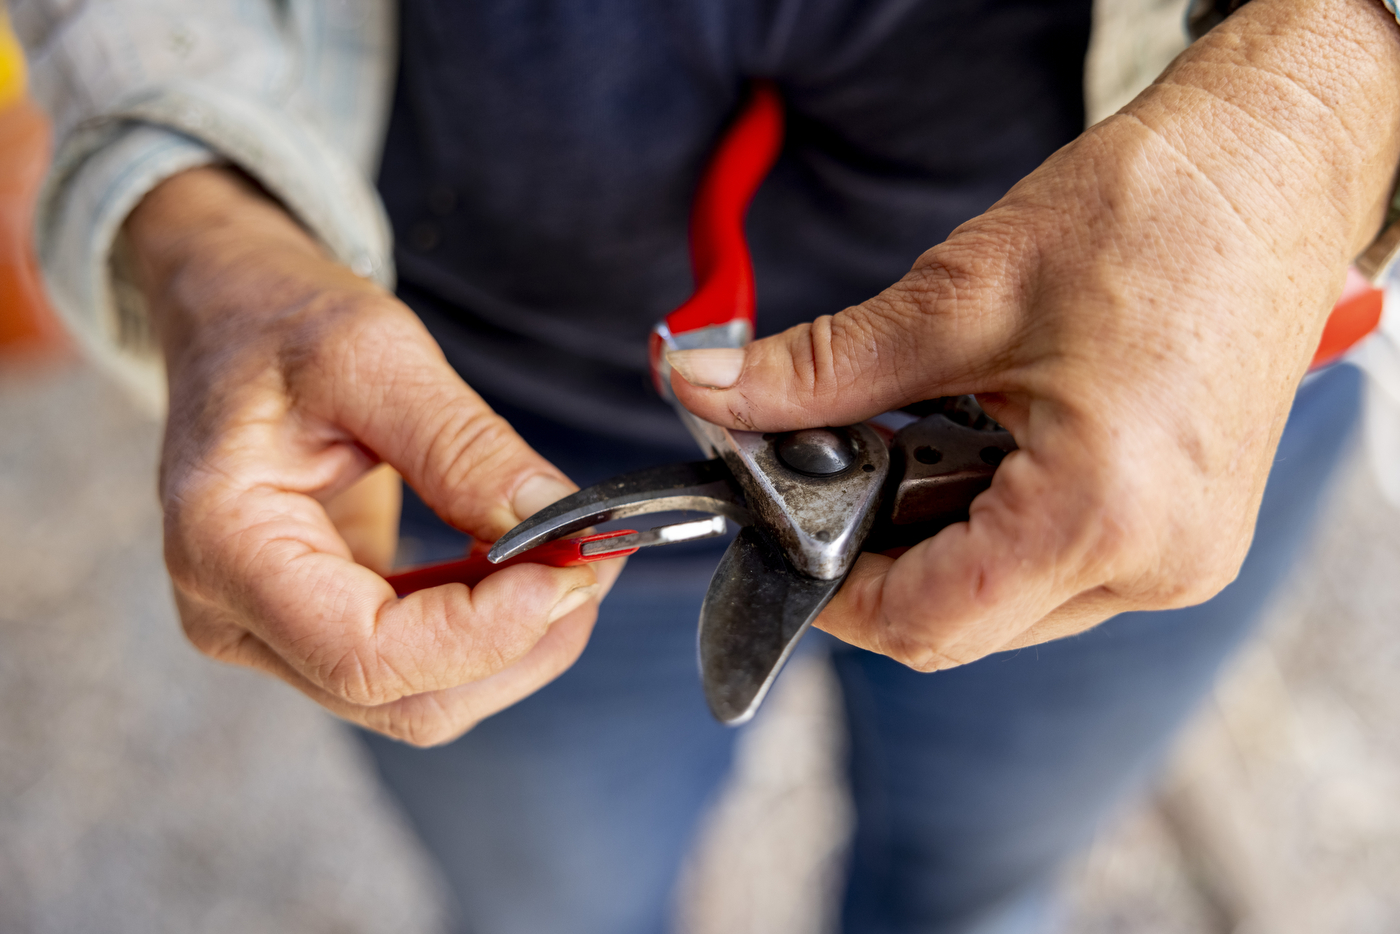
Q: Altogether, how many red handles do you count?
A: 3